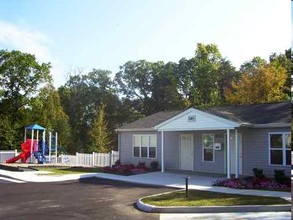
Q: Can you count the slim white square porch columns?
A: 3